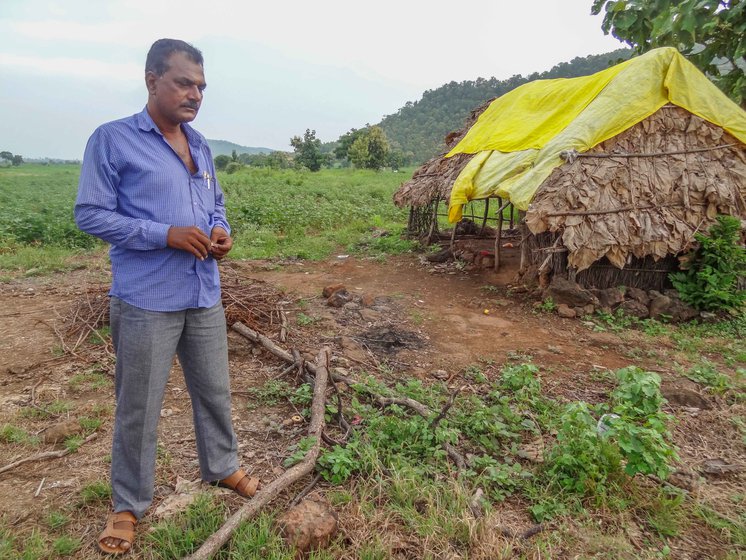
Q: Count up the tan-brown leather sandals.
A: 2